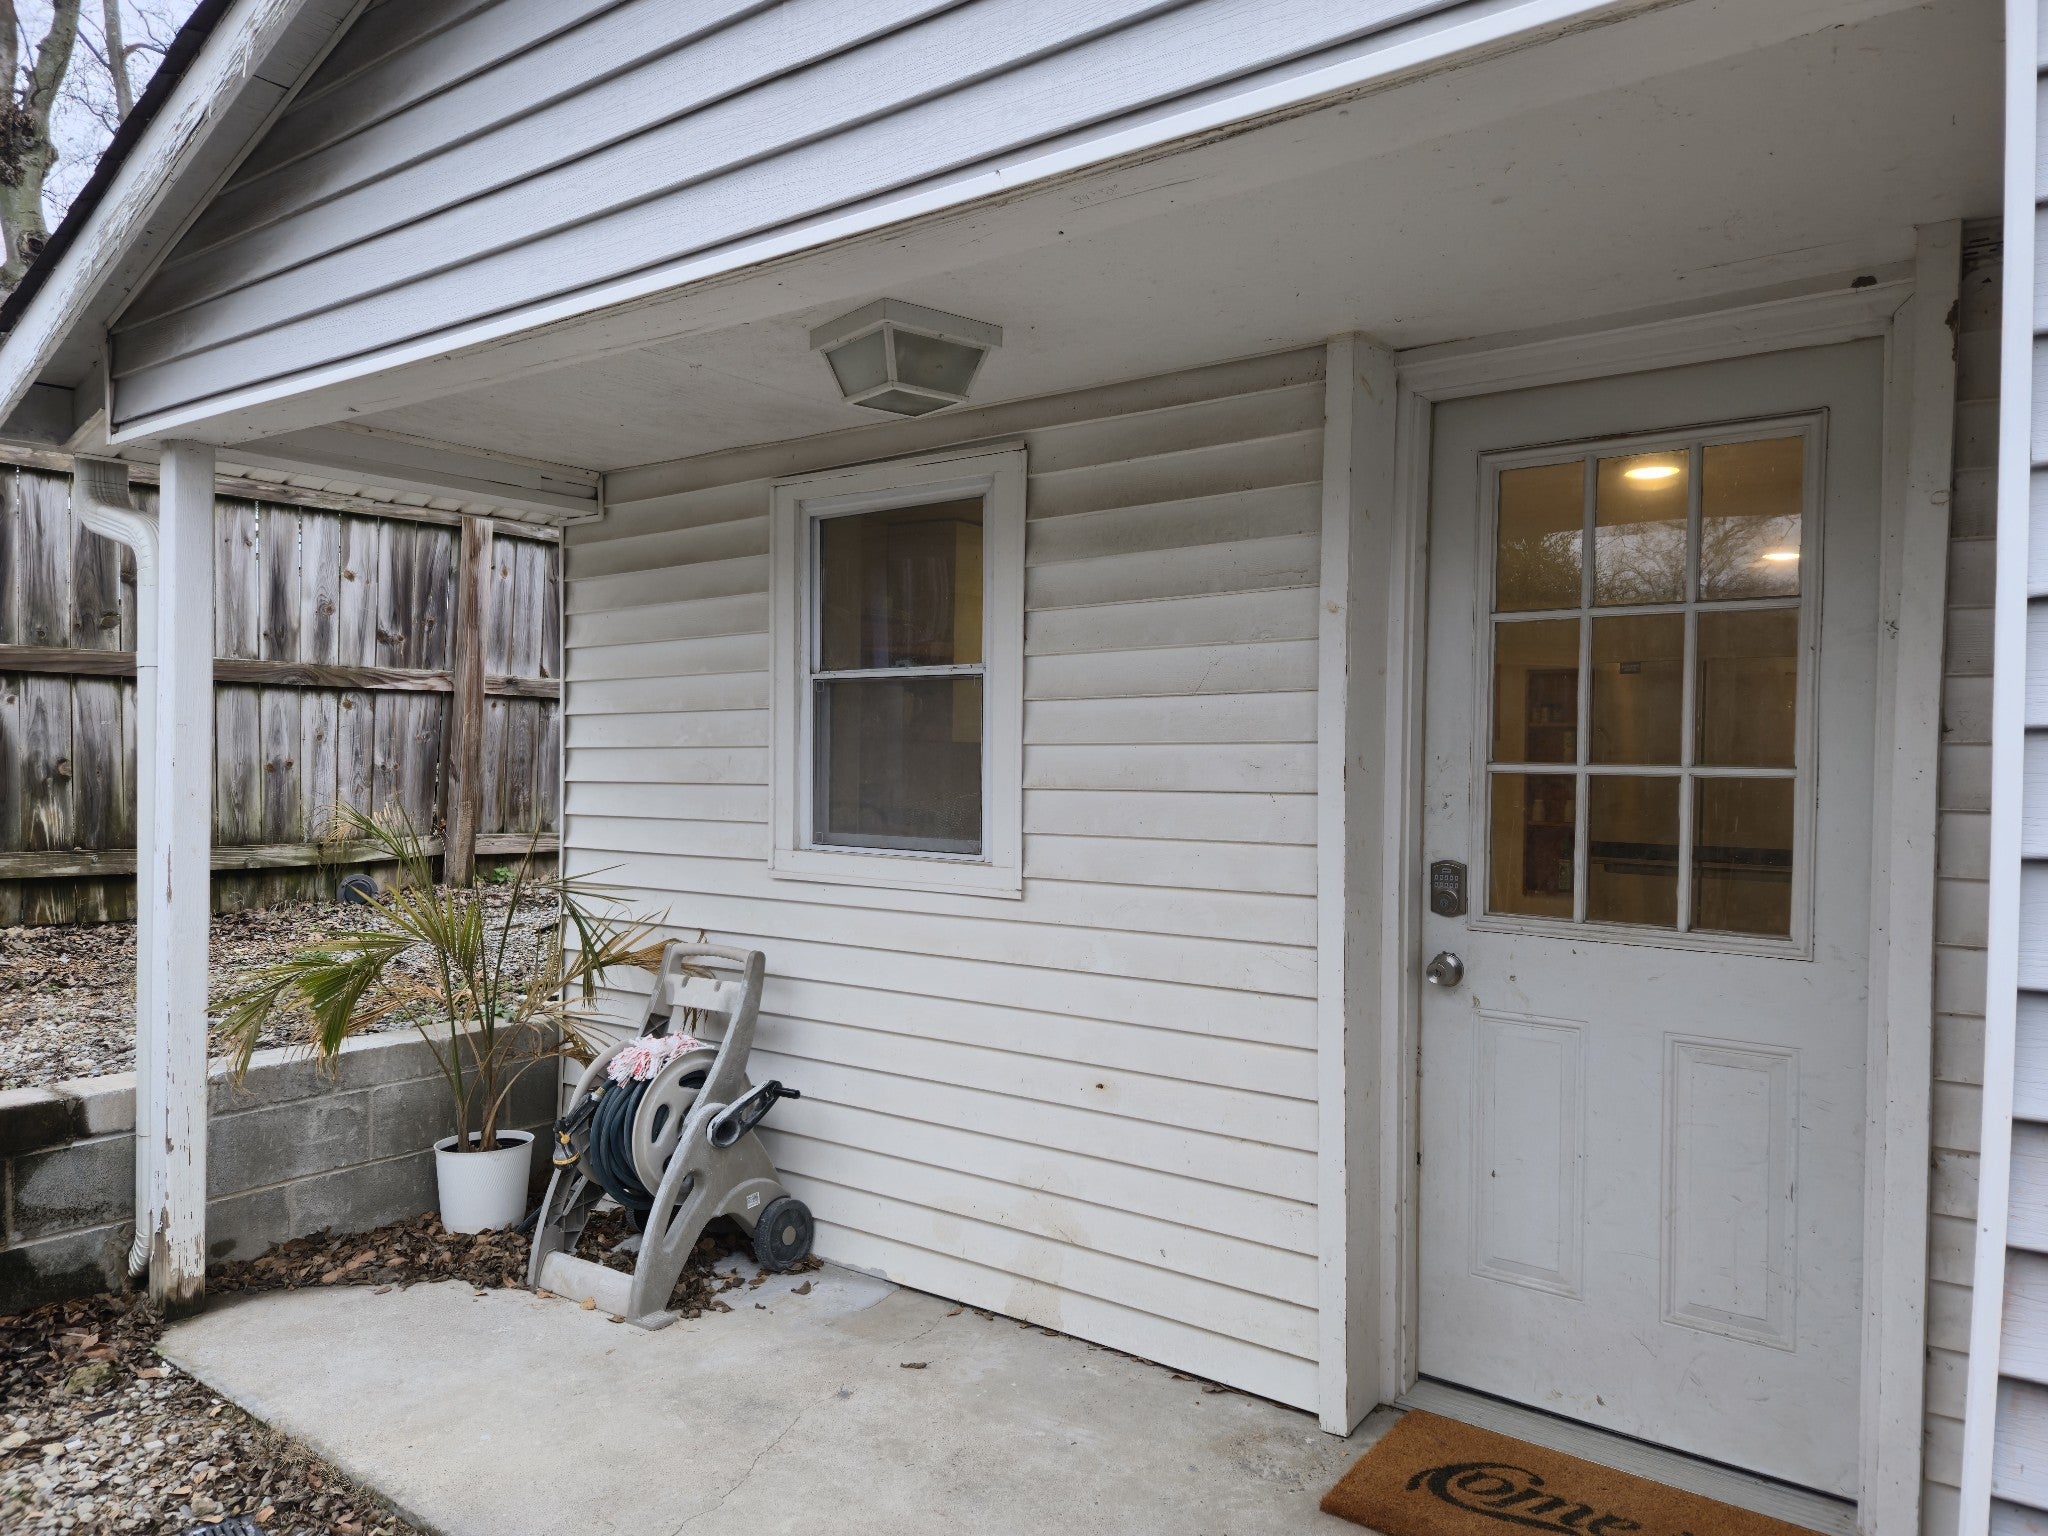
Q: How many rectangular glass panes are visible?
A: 11